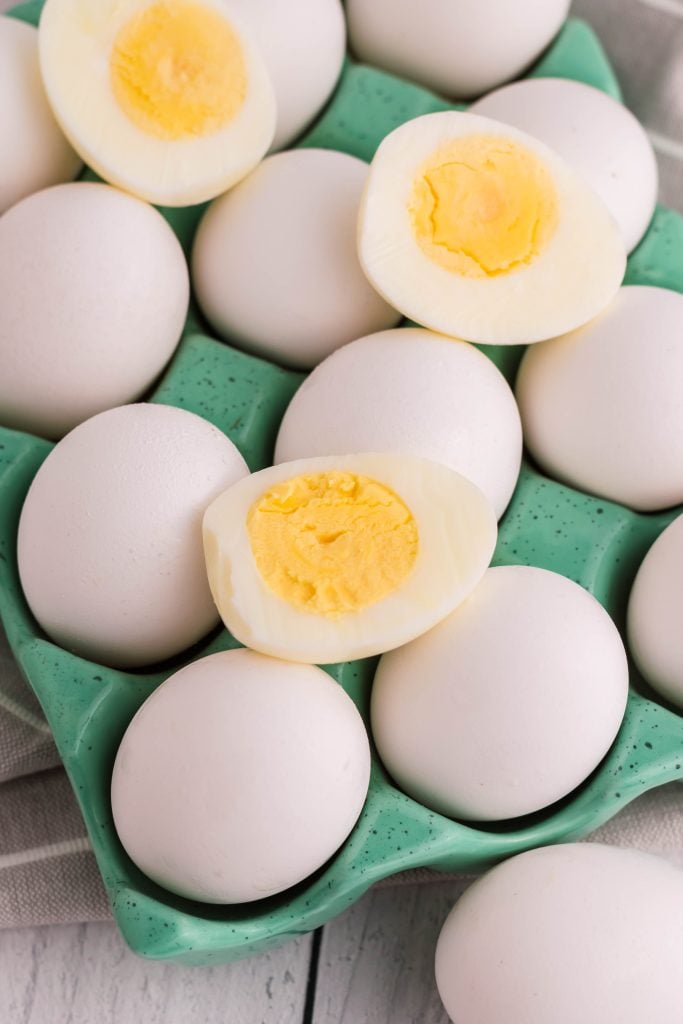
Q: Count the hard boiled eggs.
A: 3